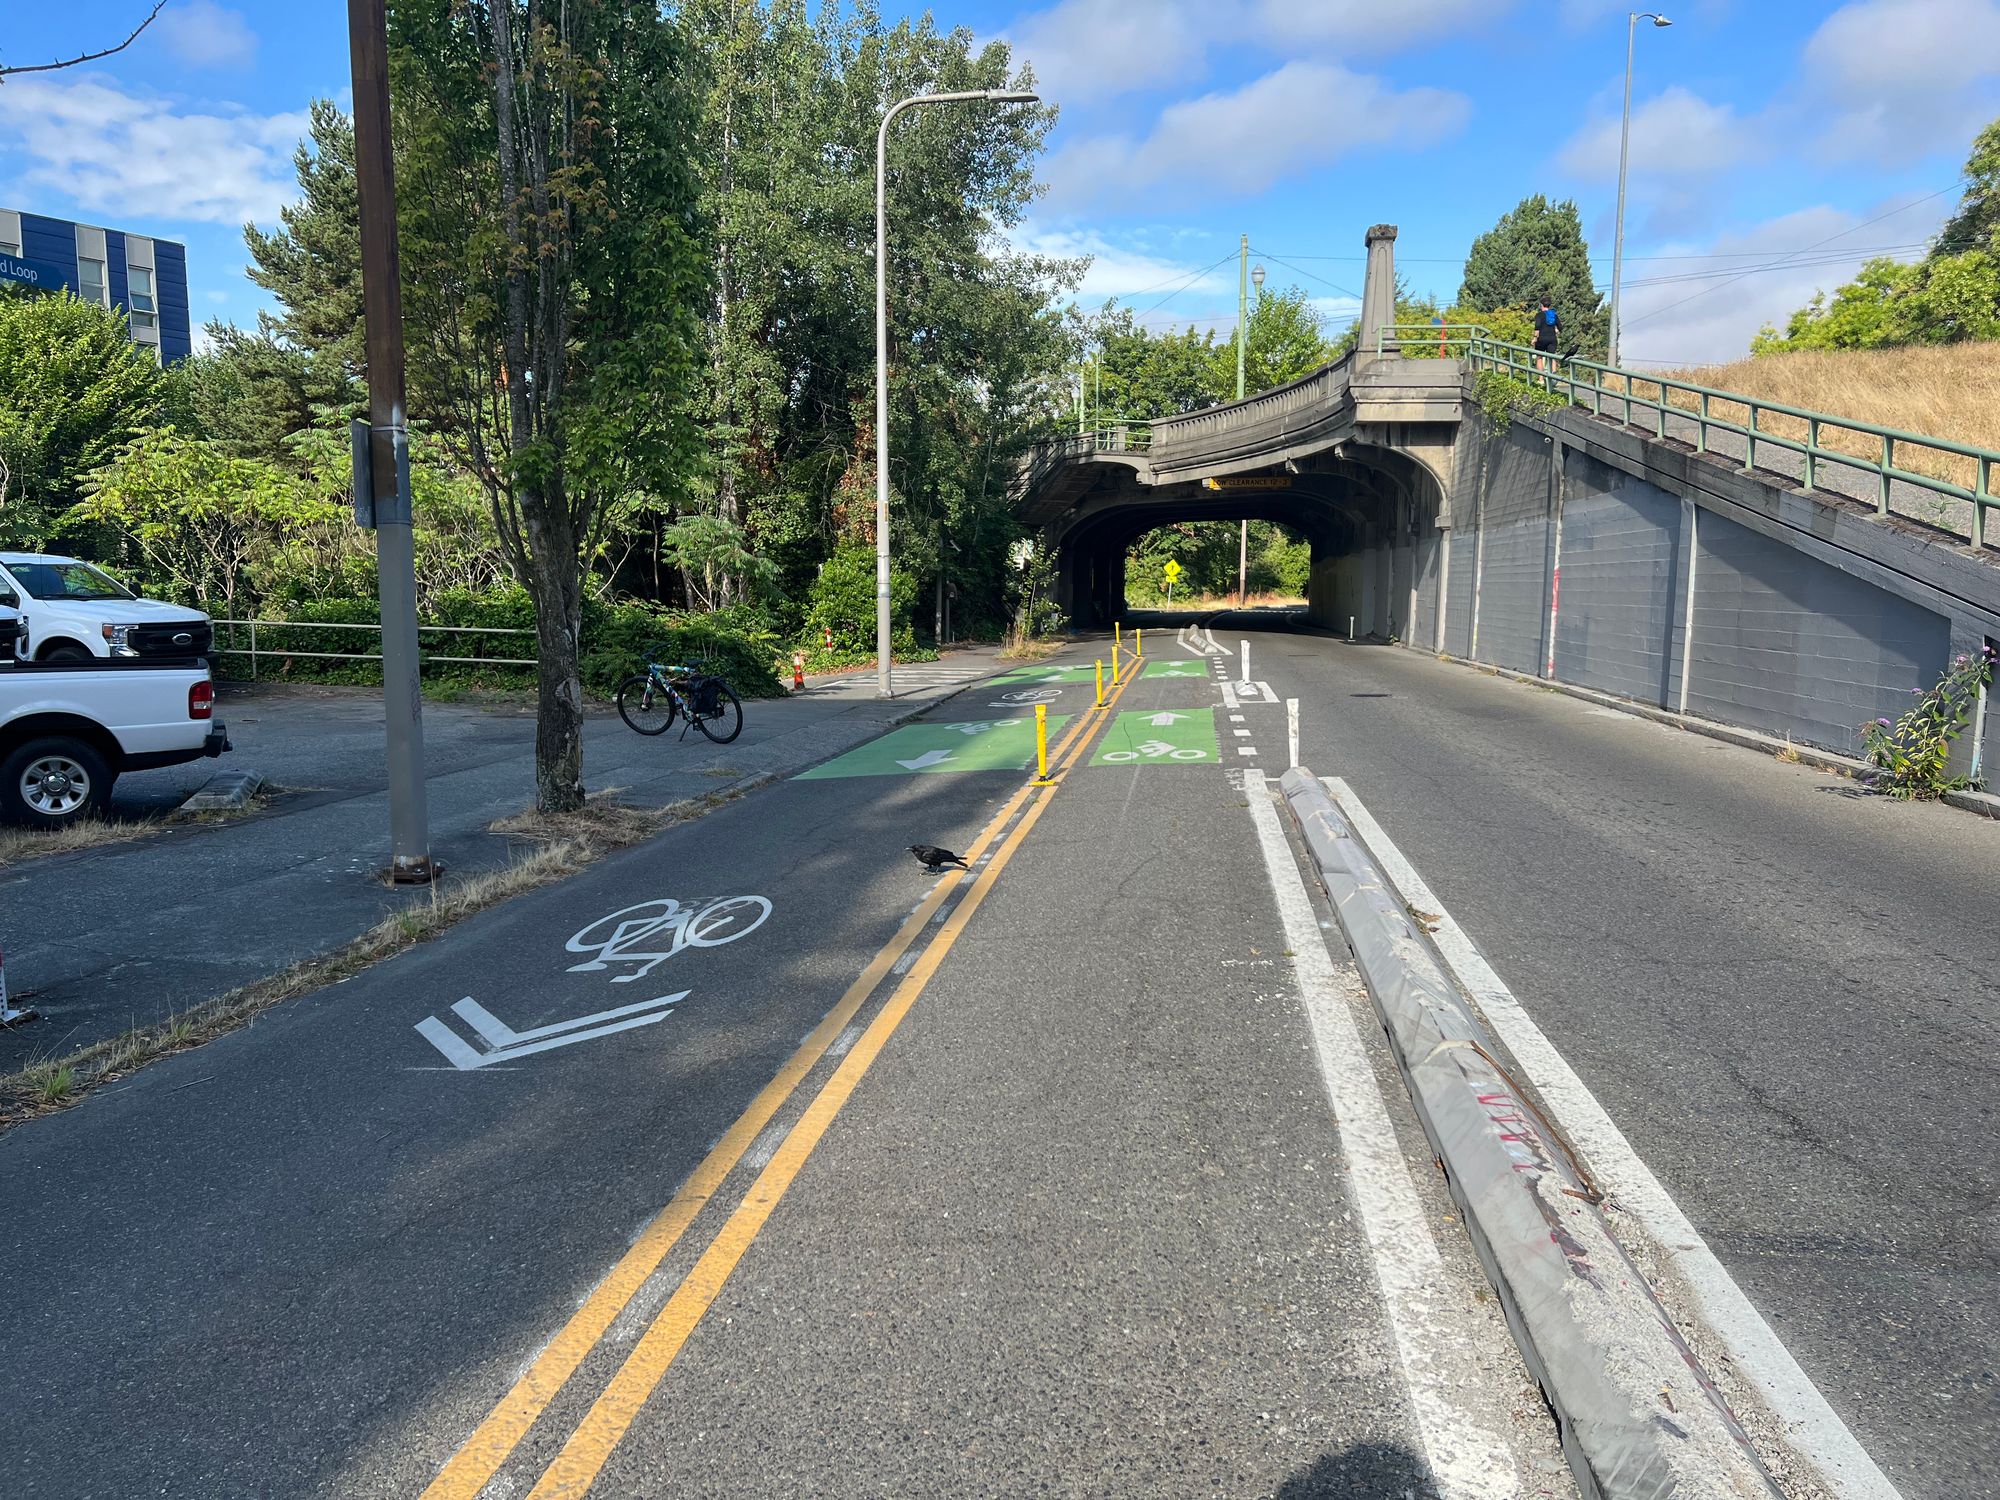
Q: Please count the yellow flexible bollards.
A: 5